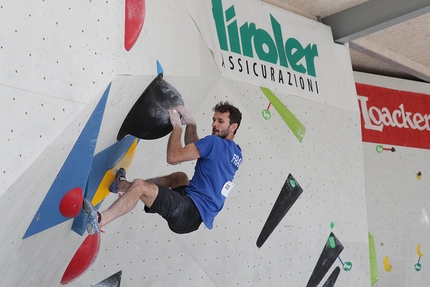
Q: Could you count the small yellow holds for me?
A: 3